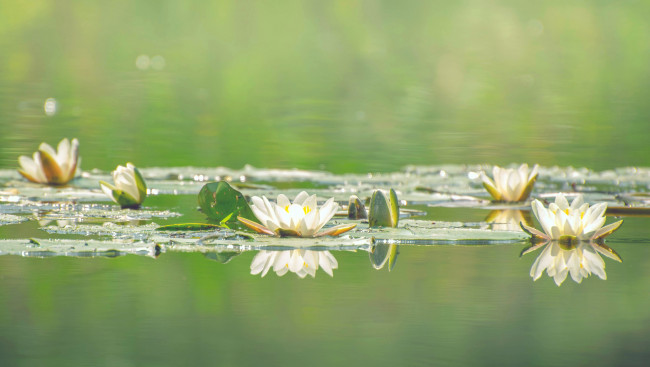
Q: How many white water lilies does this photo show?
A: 5